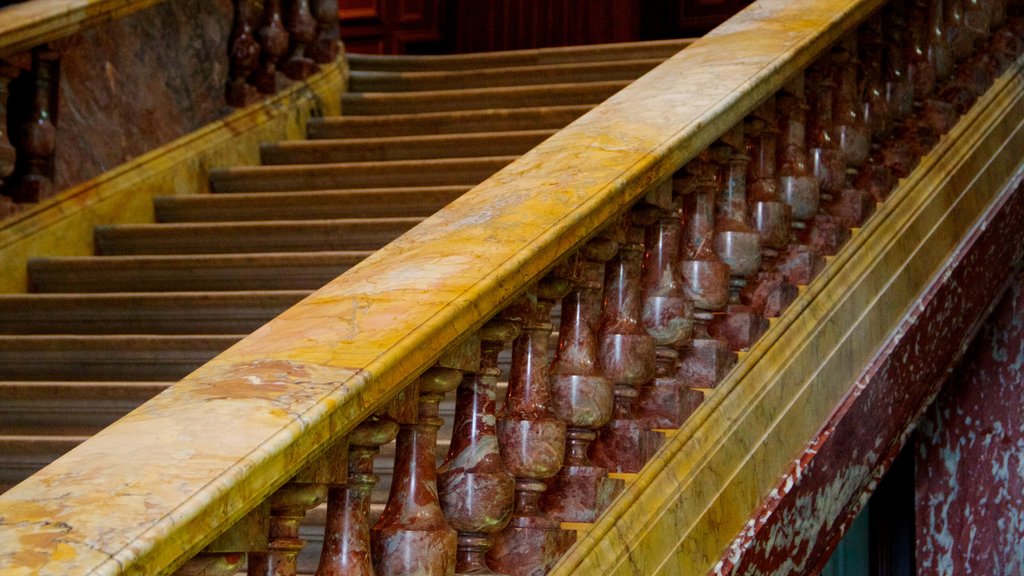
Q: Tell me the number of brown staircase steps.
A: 13